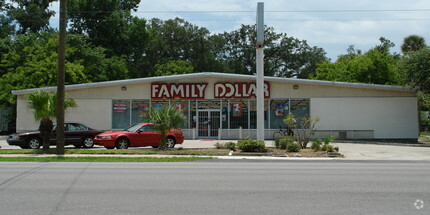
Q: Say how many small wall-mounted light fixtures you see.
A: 2